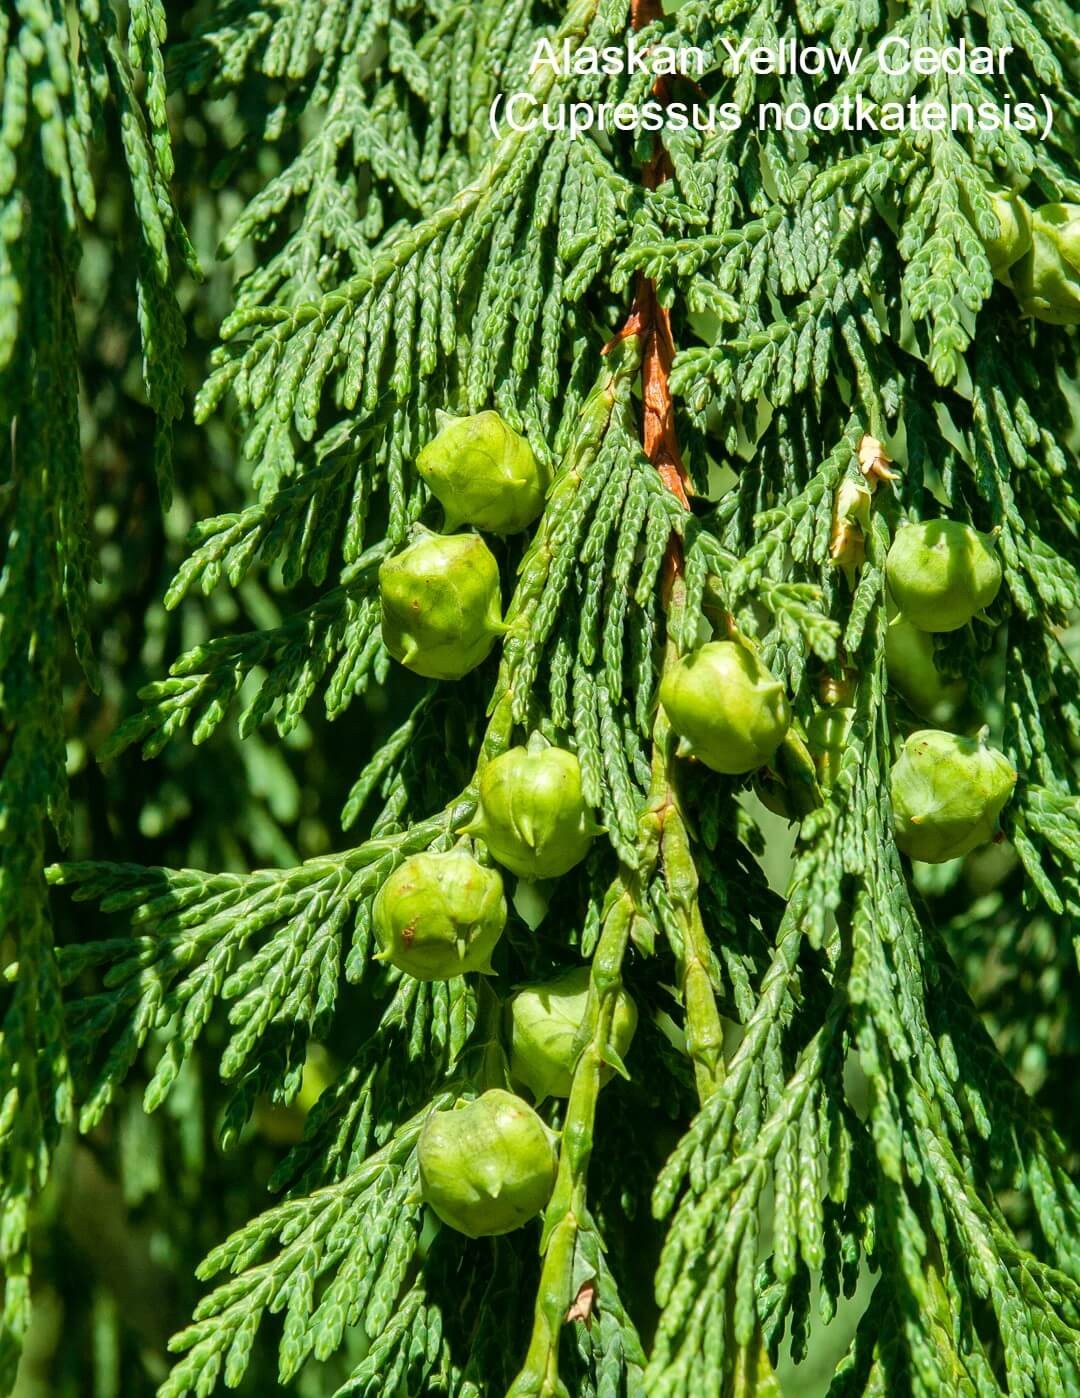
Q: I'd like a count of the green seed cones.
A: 11